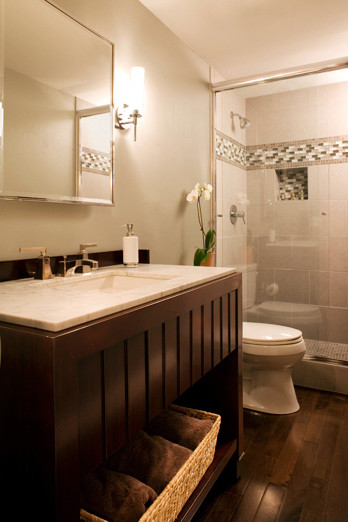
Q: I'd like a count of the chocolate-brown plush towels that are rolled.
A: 3